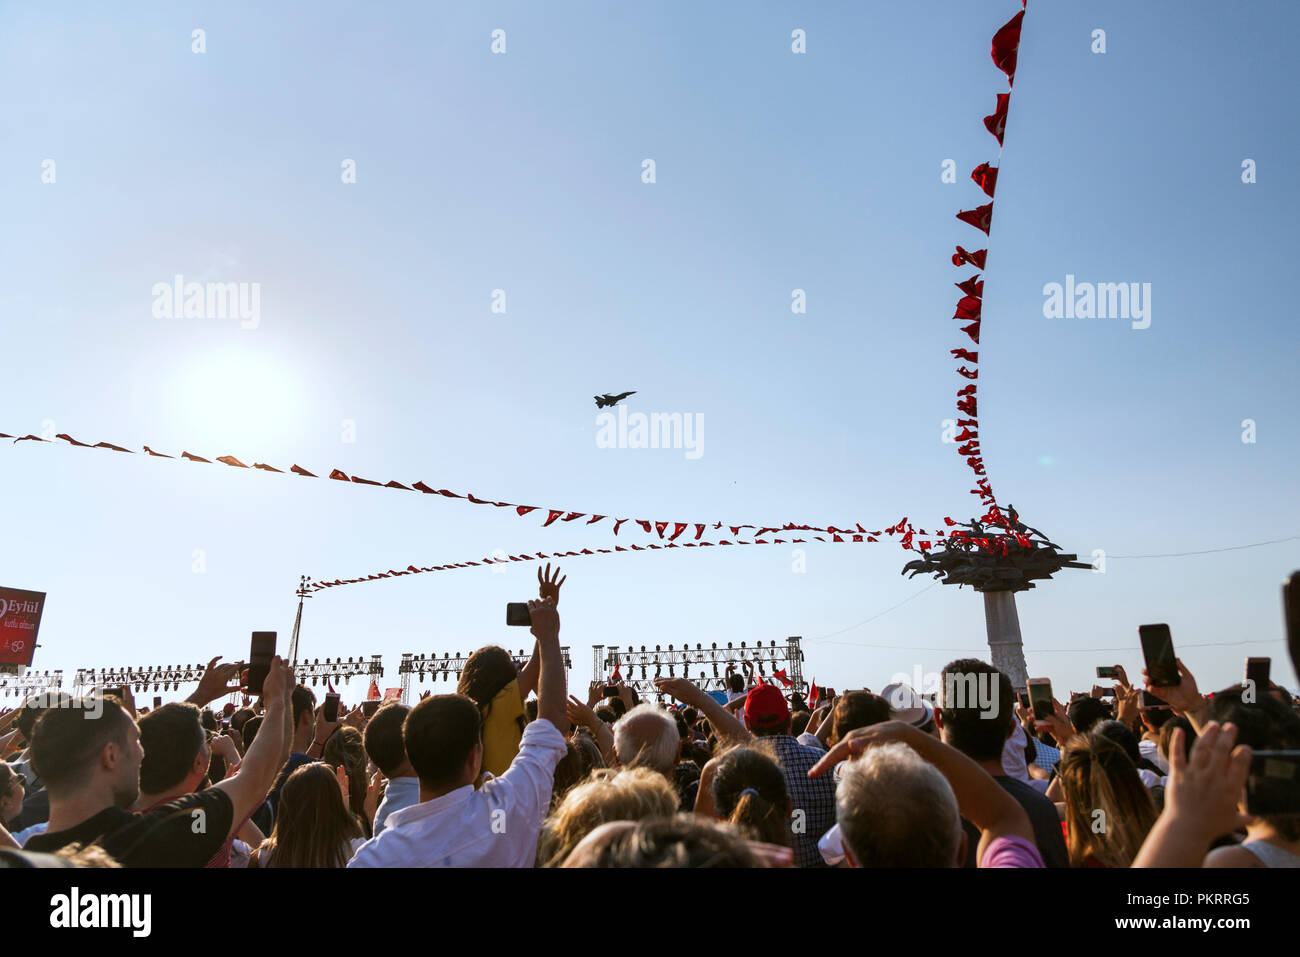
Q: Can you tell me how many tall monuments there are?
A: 1